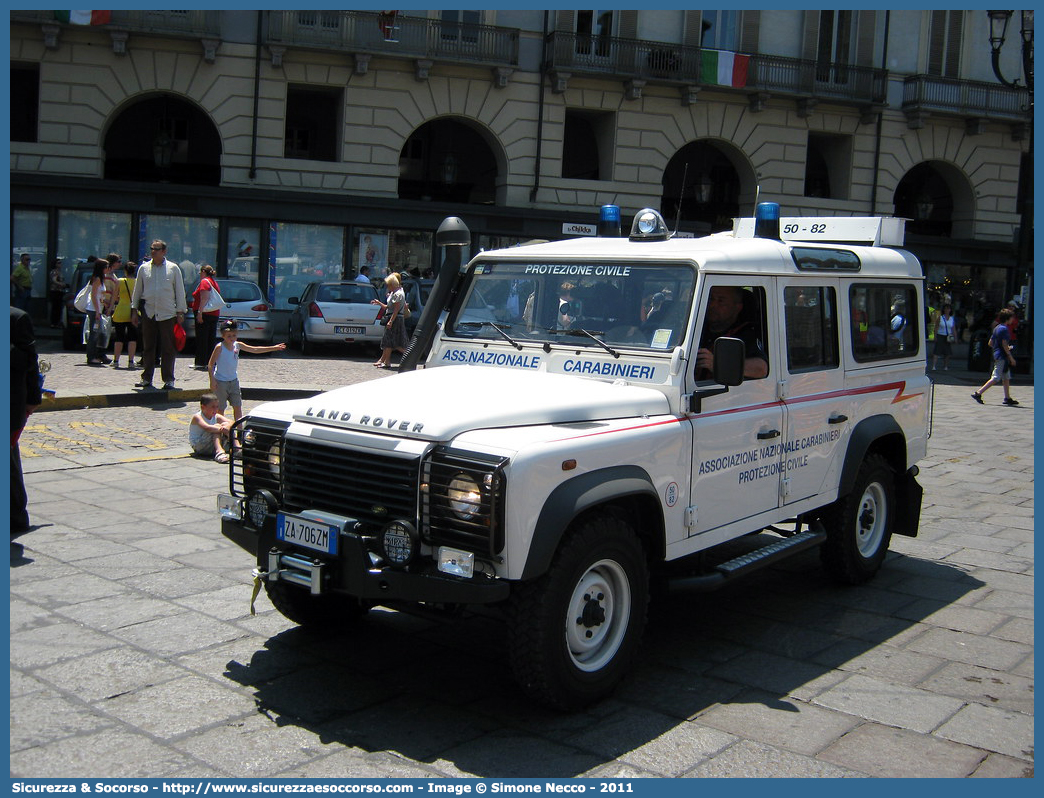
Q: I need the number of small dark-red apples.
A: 0